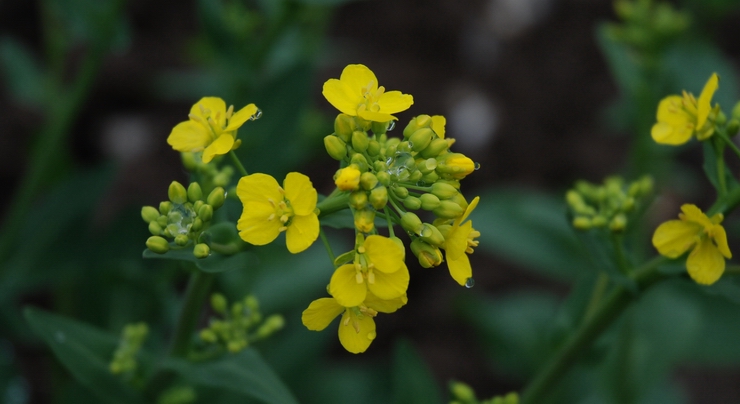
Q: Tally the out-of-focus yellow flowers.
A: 2